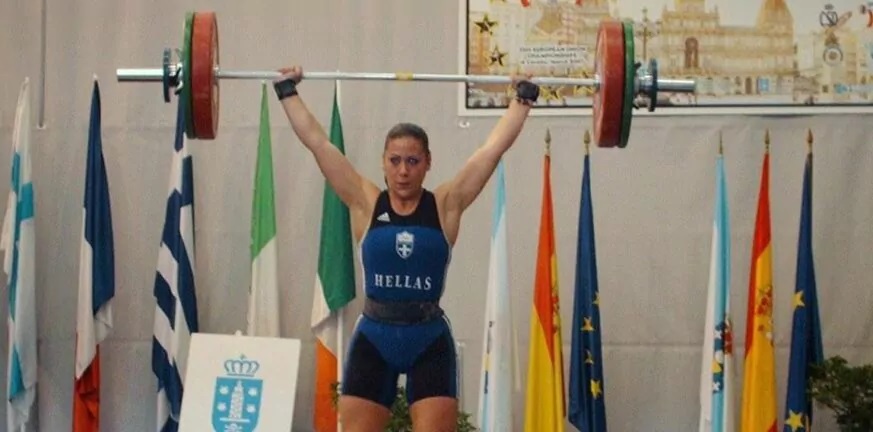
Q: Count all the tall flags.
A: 11